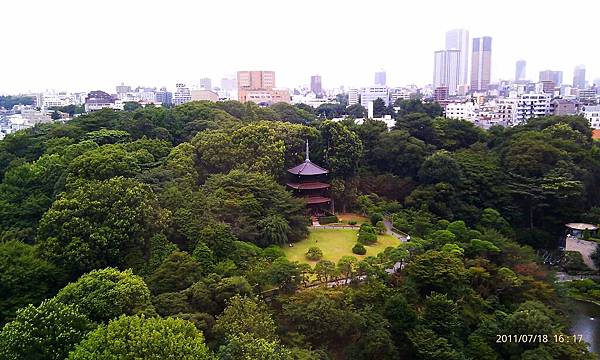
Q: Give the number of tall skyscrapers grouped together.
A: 3